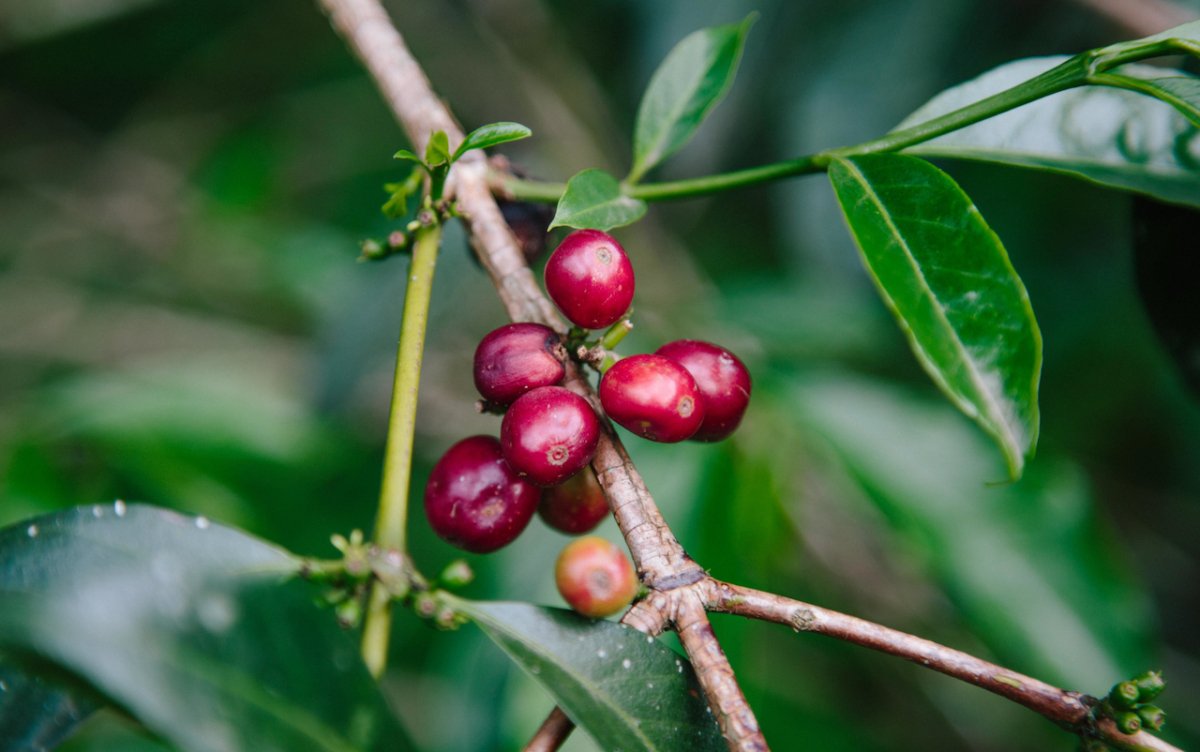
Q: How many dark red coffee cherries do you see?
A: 7